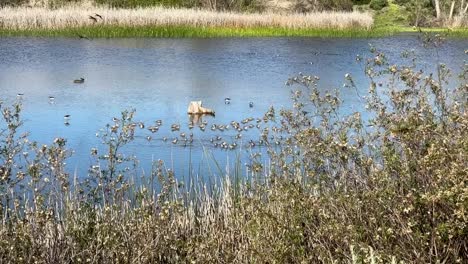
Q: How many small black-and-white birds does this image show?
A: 5